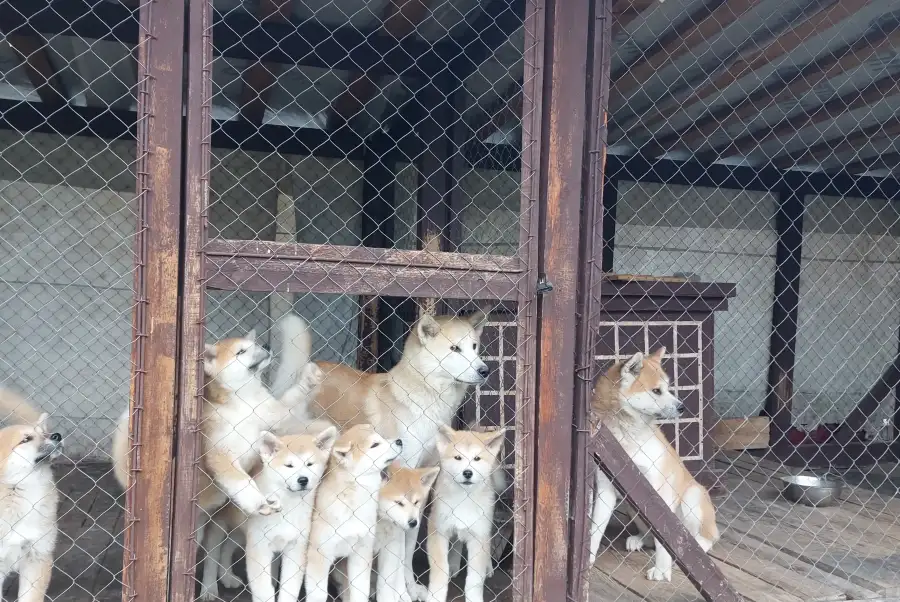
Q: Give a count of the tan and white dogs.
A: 8